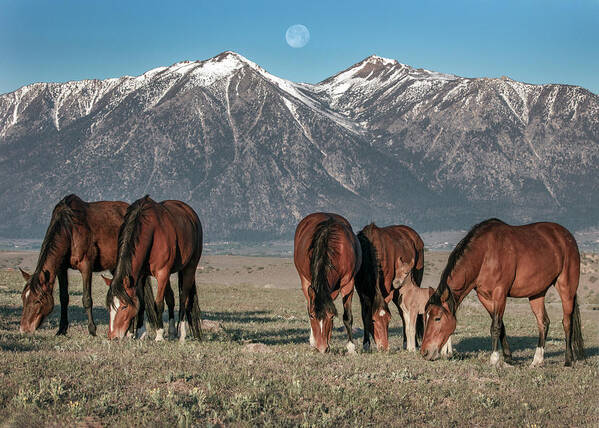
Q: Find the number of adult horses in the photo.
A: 5